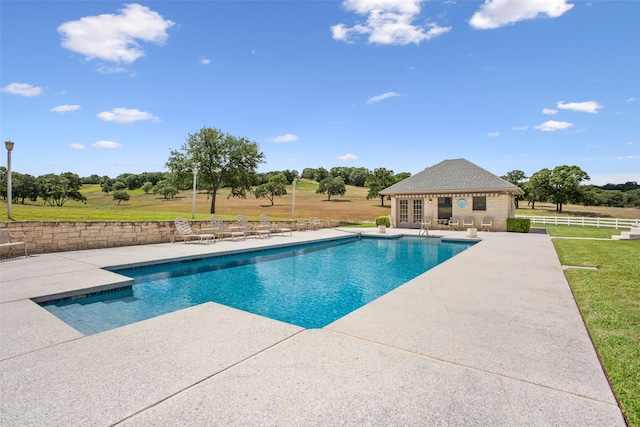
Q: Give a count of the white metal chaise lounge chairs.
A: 4